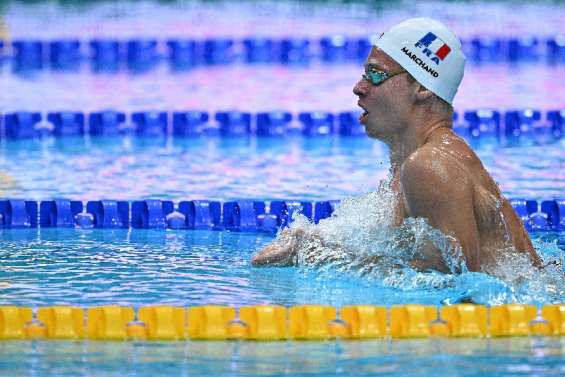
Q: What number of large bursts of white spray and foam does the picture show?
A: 1